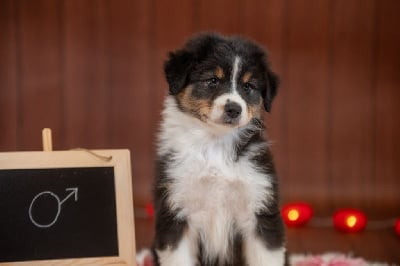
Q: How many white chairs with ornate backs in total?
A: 0